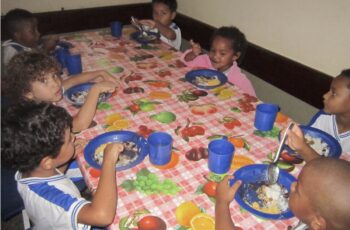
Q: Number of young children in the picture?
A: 7